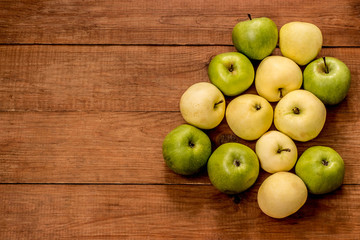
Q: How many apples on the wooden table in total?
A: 13